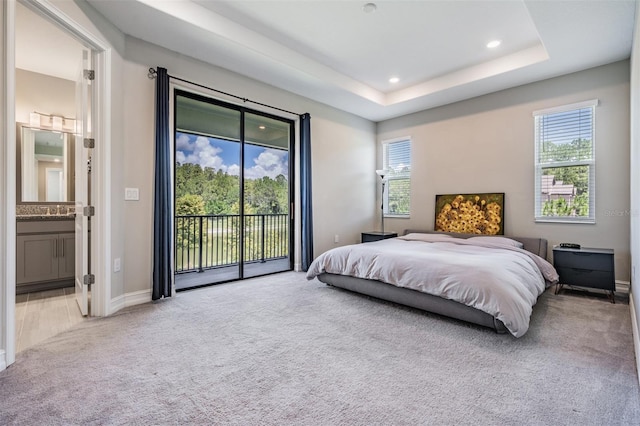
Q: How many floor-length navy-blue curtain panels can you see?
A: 2